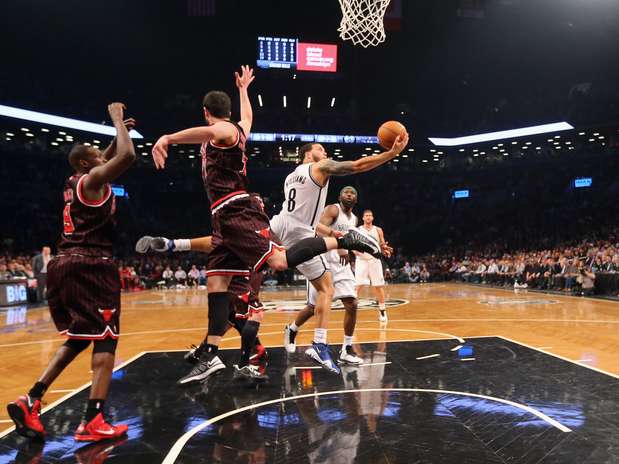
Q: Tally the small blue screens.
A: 3